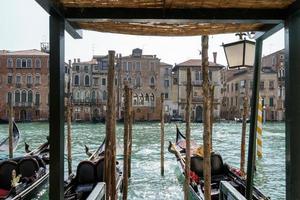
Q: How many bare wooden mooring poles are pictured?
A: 10